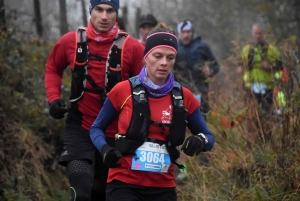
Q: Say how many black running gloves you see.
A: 3